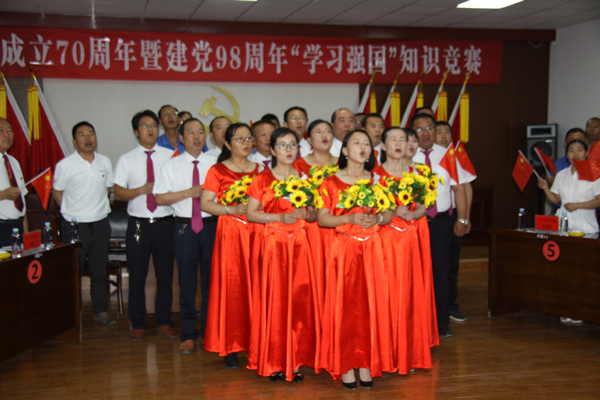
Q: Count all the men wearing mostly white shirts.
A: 11